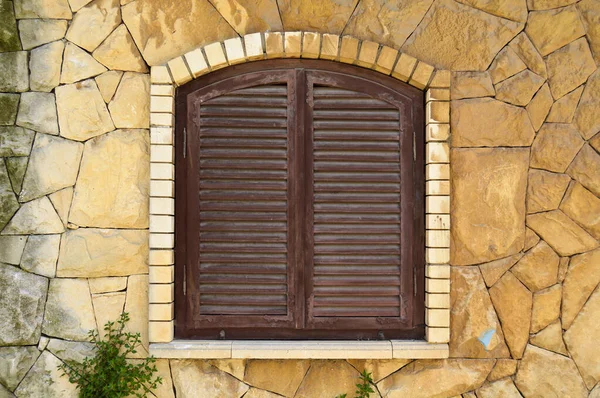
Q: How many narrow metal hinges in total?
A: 4